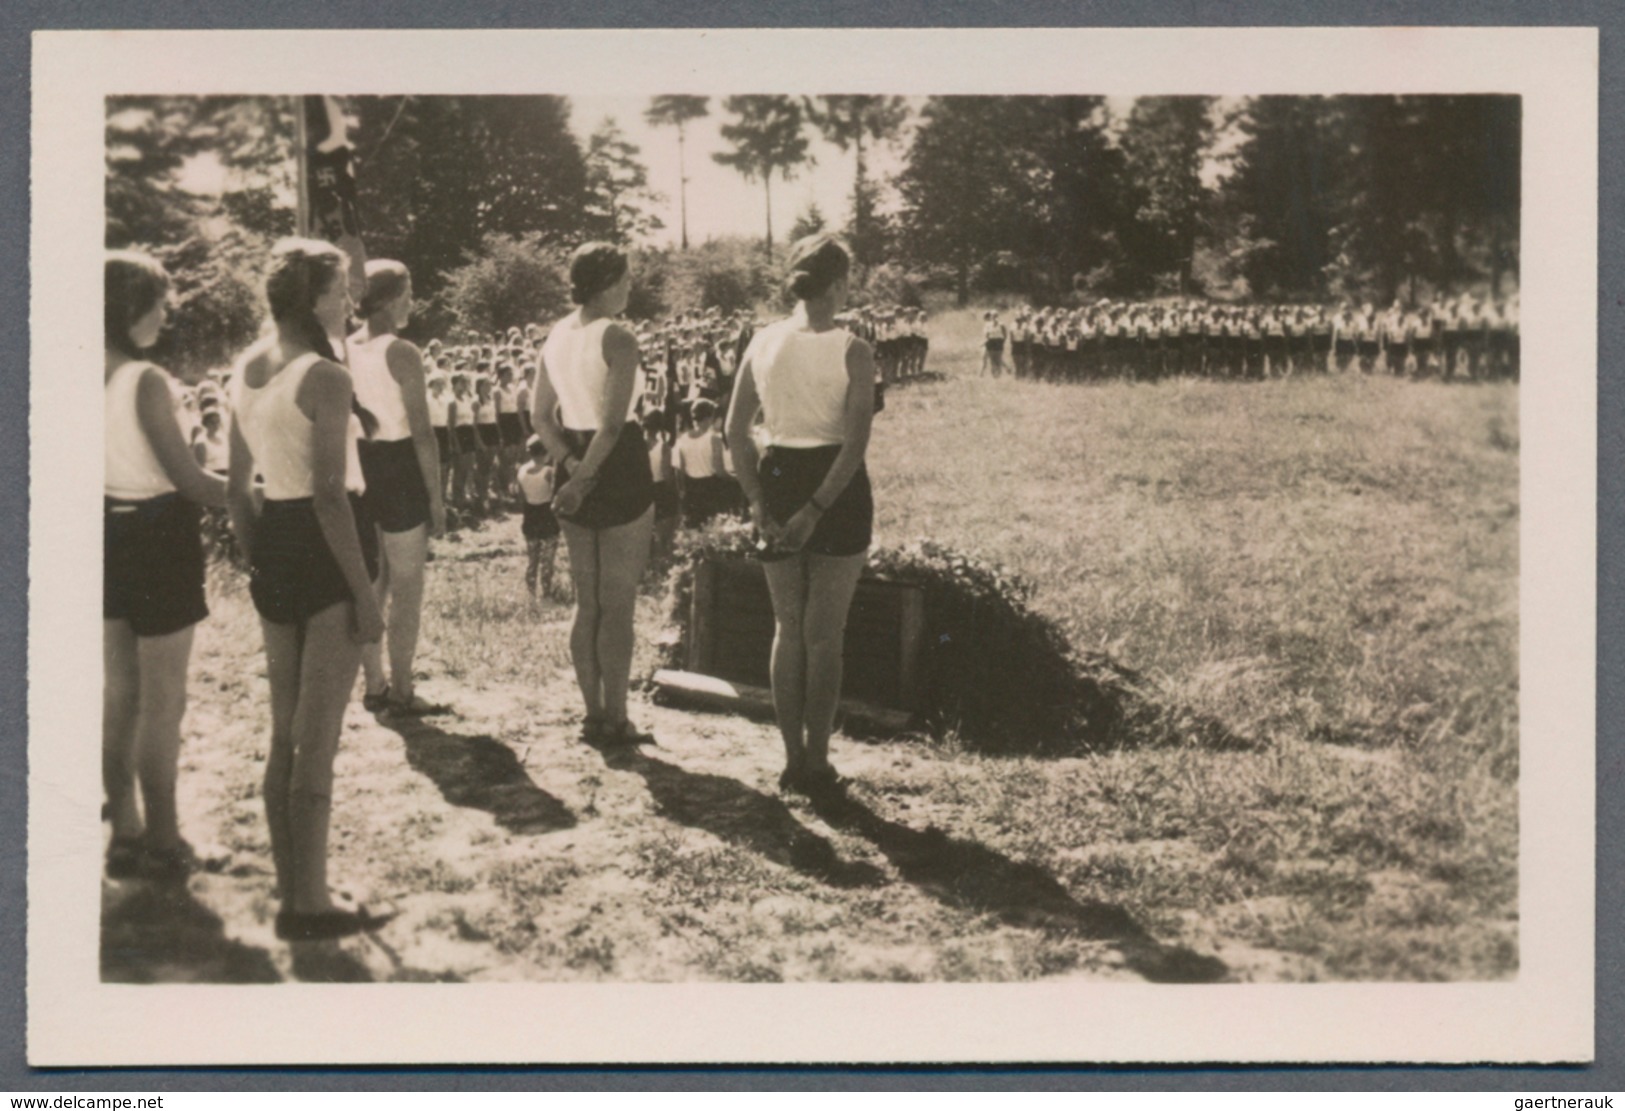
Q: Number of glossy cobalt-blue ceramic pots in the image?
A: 0